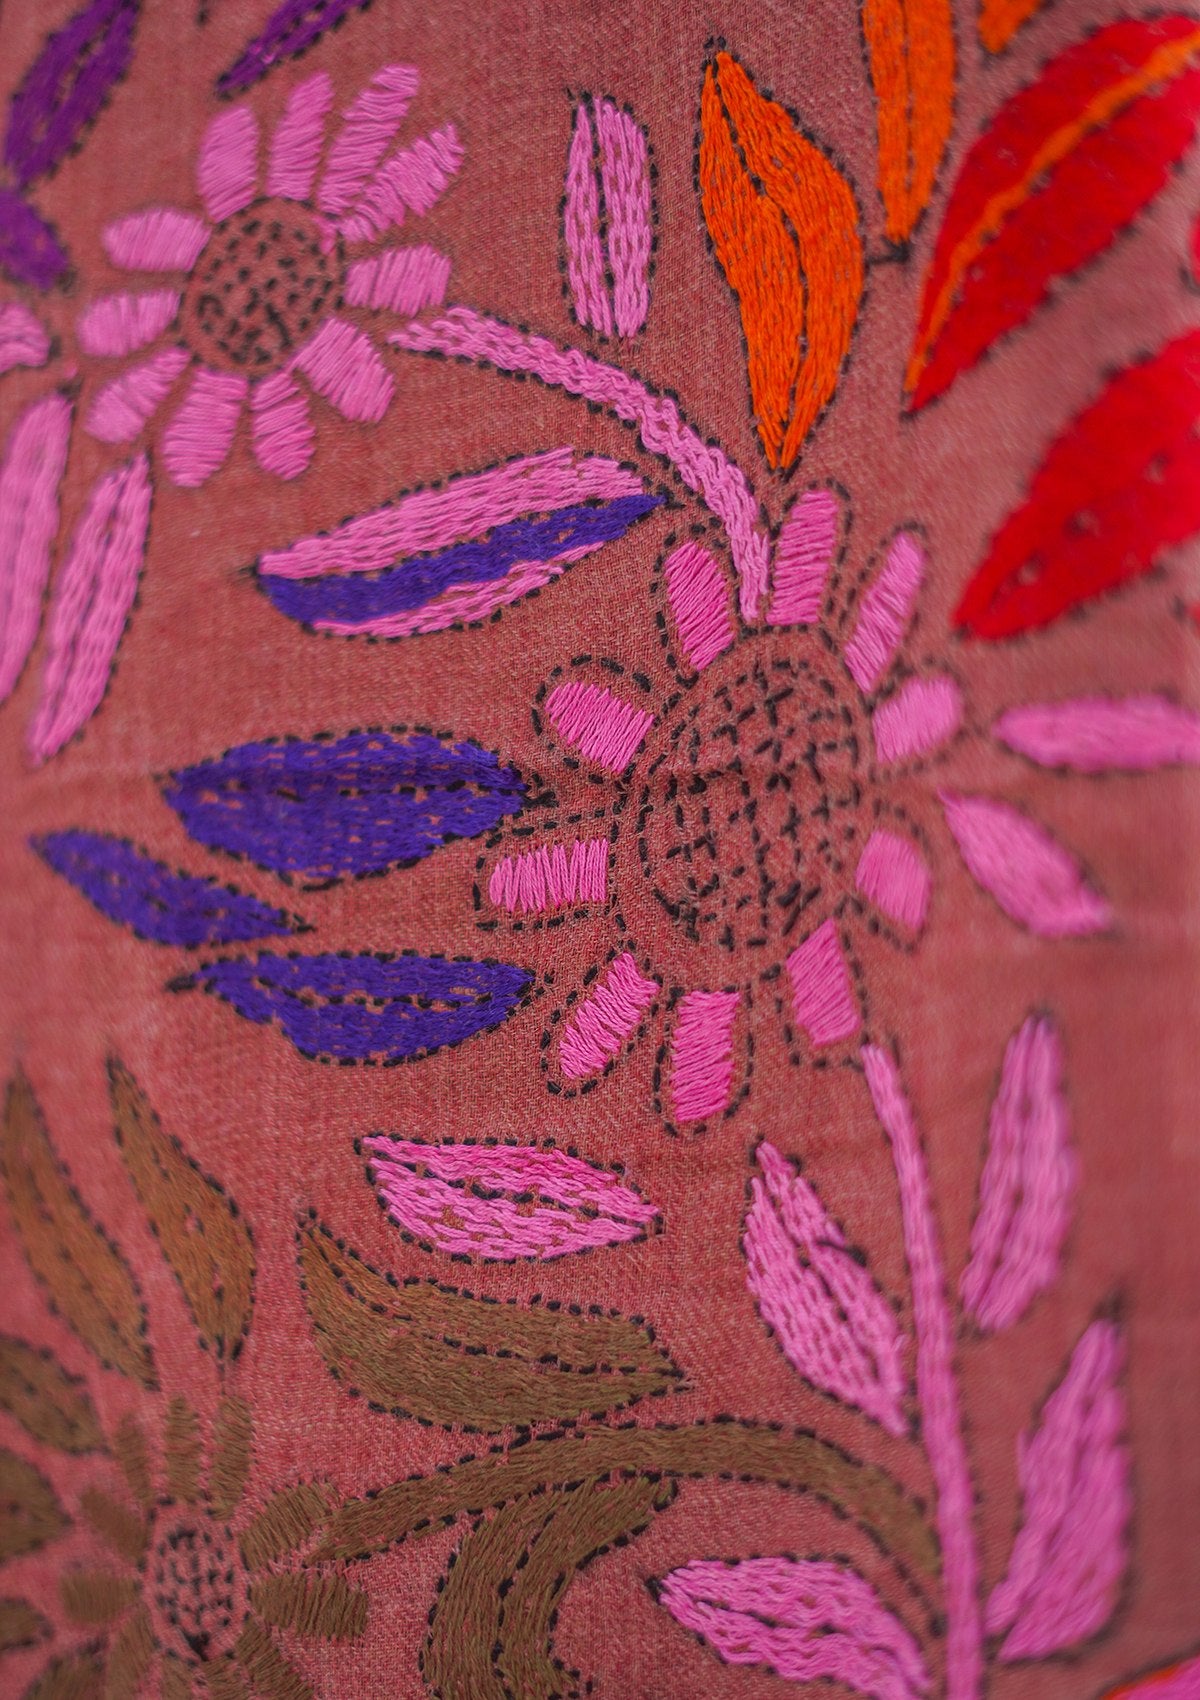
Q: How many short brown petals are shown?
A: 11